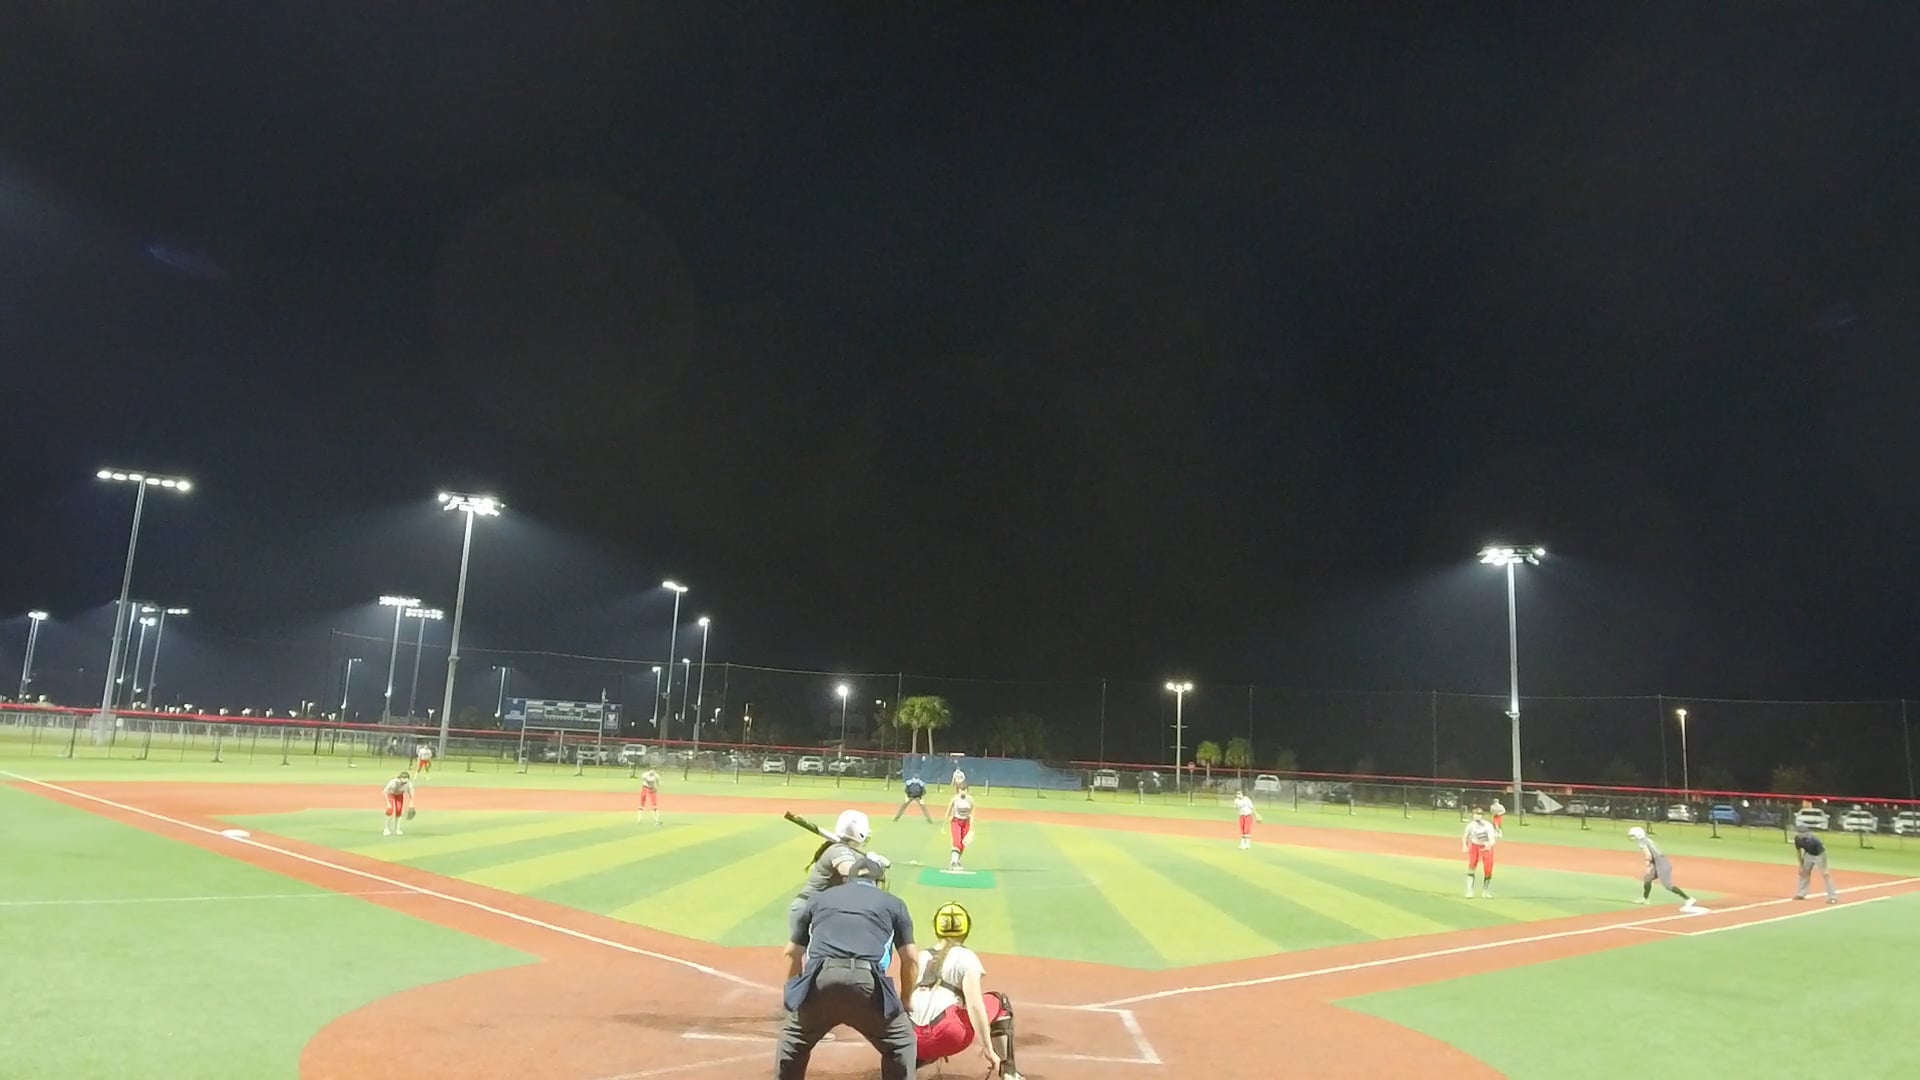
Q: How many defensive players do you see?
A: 9